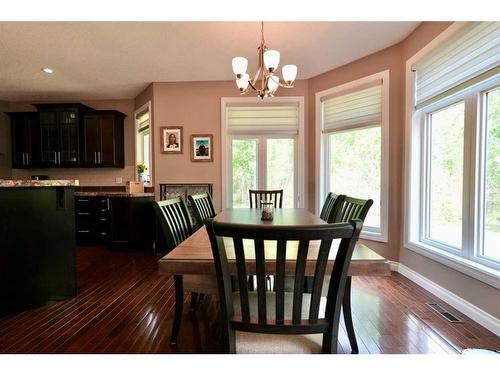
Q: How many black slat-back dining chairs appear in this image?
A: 6